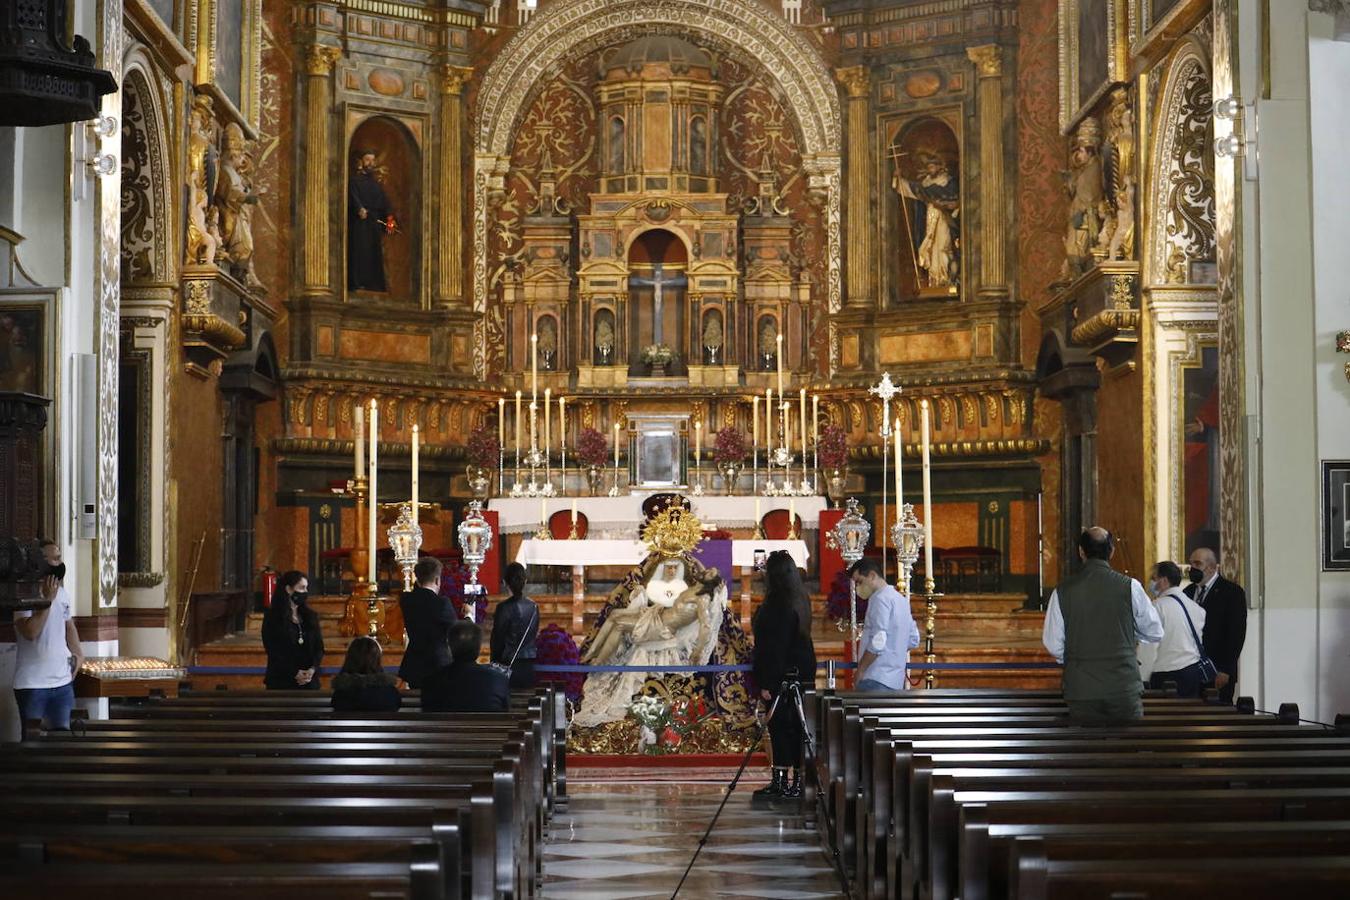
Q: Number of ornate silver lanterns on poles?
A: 4